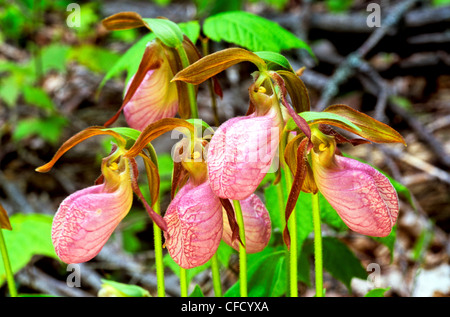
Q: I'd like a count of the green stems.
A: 7